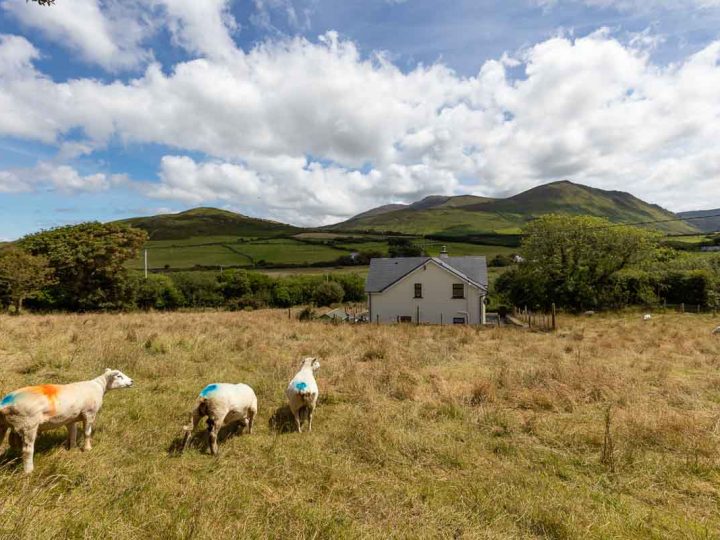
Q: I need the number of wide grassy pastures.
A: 1